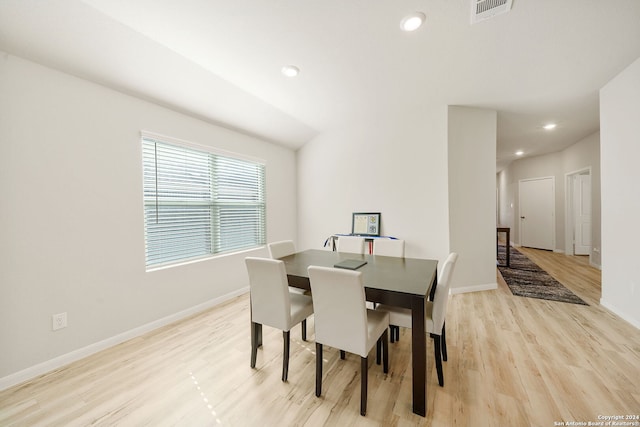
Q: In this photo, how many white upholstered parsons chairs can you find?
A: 6